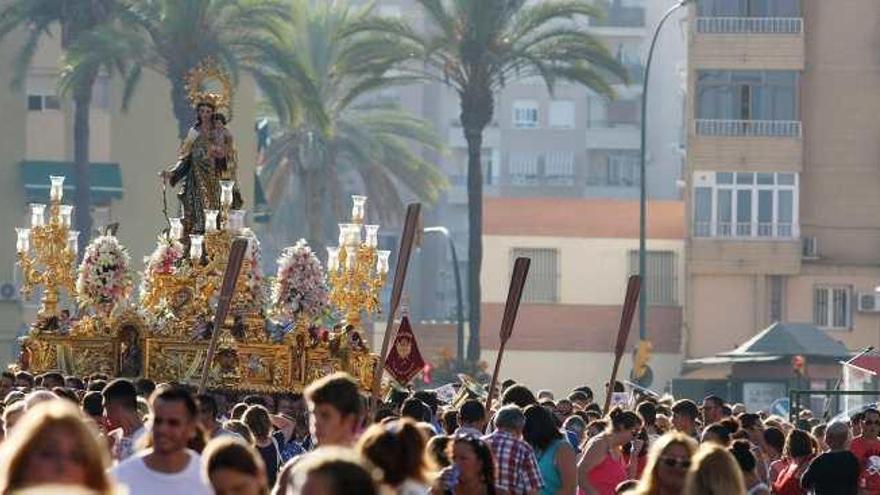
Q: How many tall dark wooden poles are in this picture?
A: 4